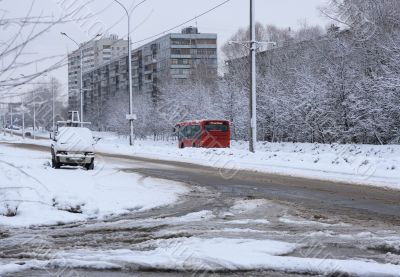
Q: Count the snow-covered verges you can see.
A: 2